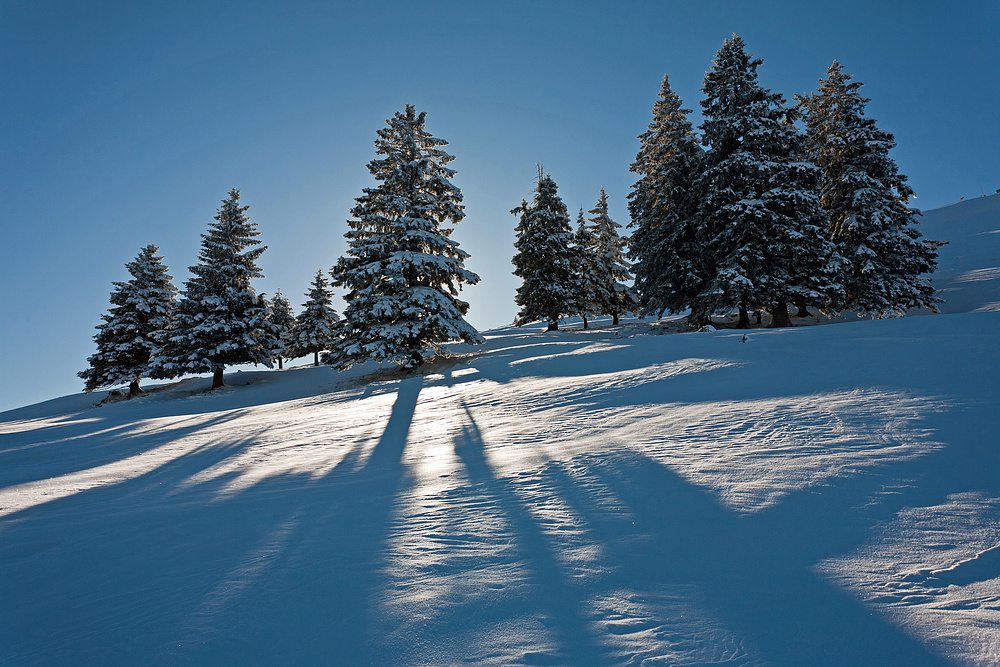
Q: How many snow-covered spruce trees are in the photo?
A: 11